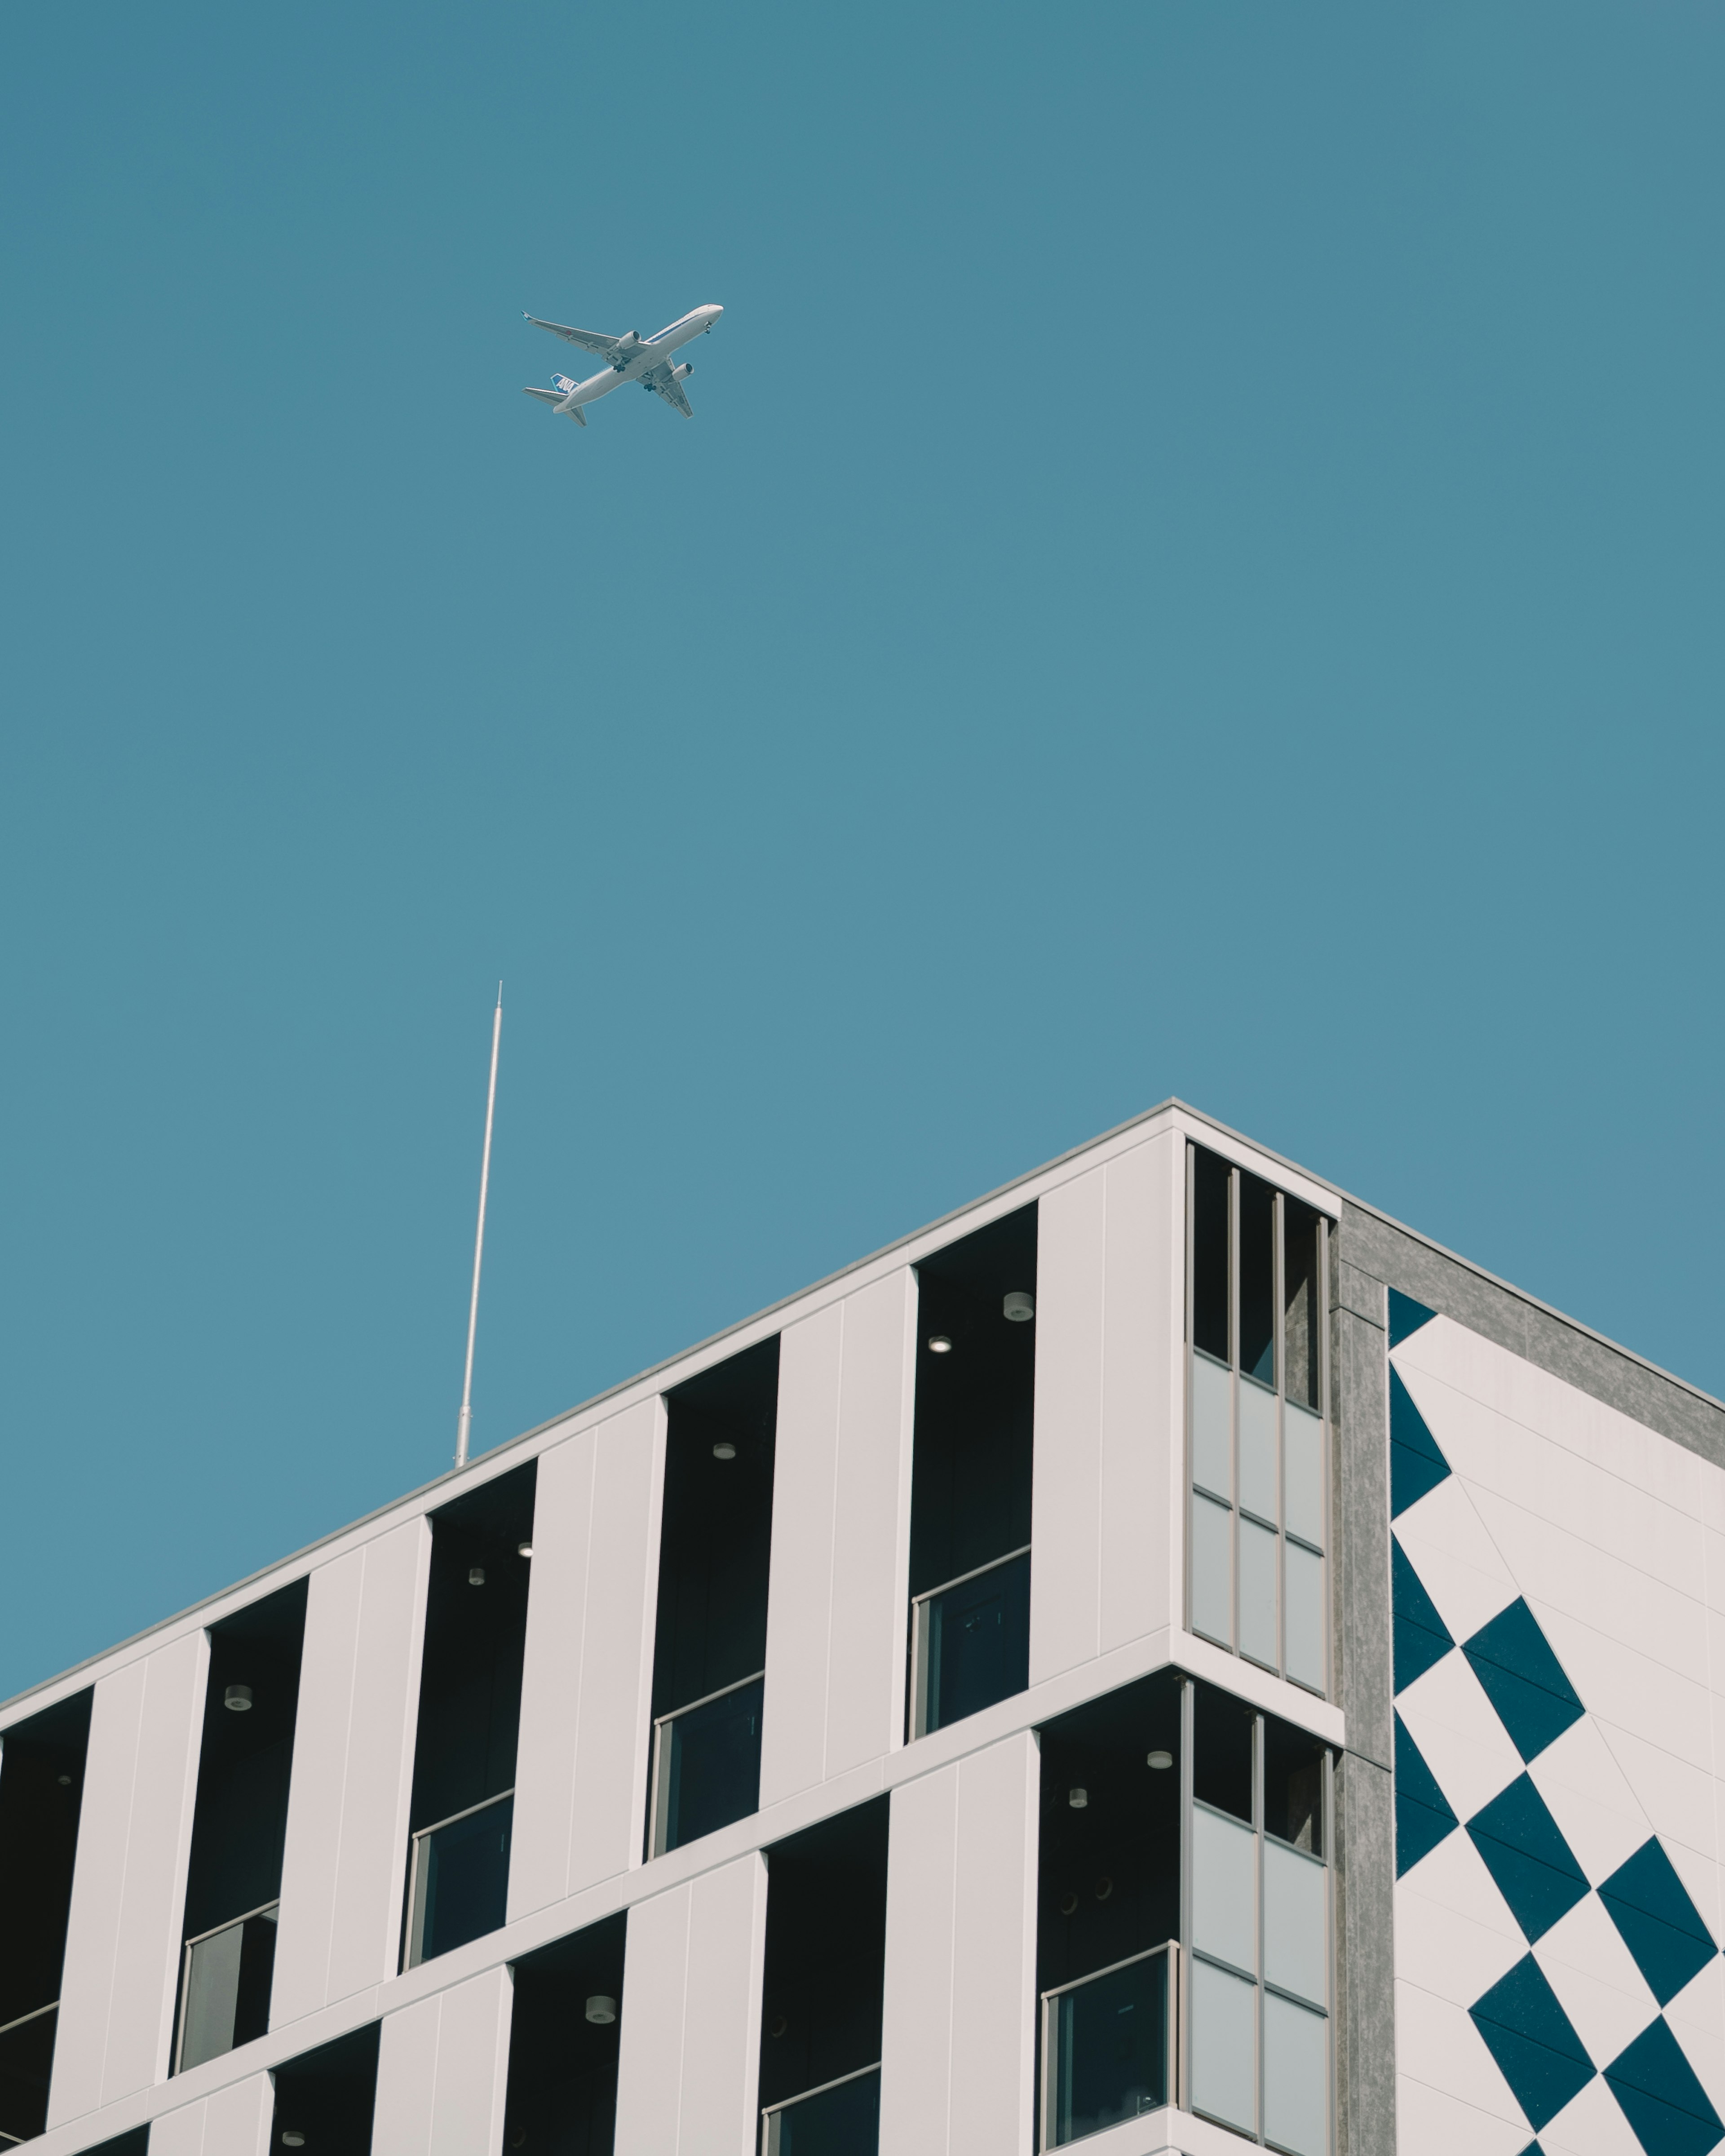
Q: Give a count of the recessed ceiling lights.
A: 11